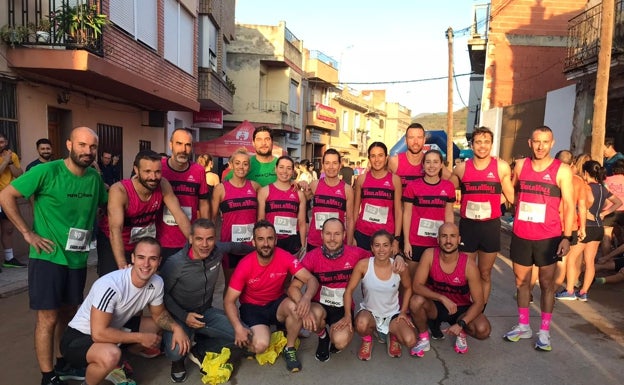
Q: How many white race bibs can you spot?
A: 11